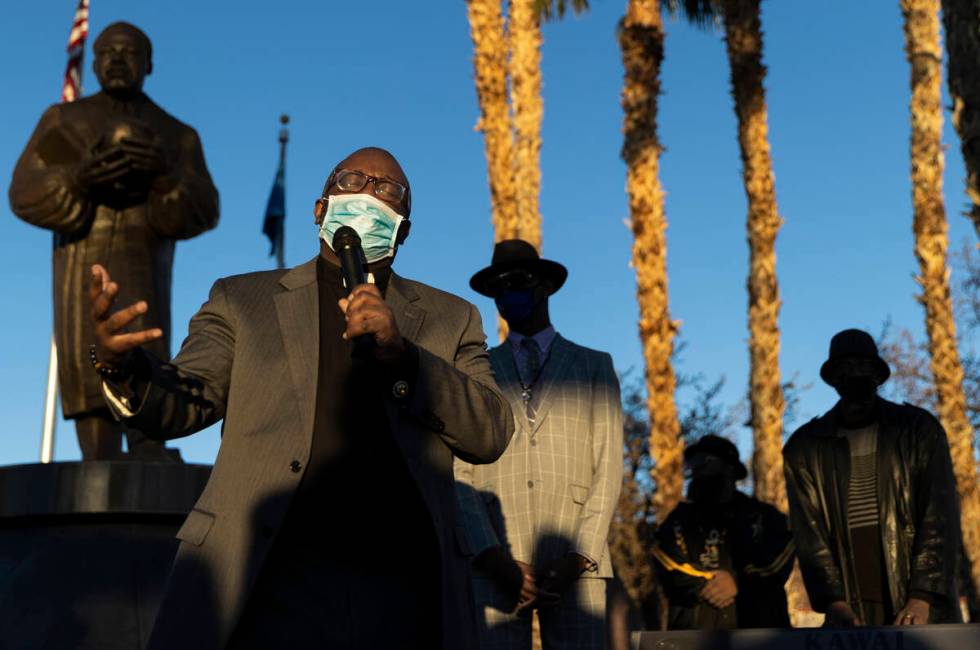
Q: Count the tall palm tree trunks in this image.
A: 6